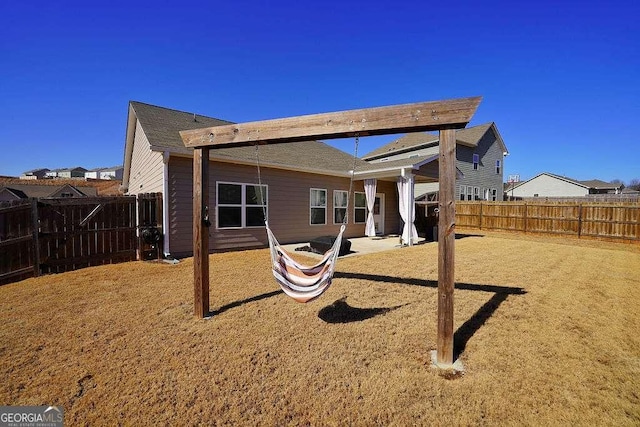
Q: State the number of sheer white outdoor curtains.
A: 2